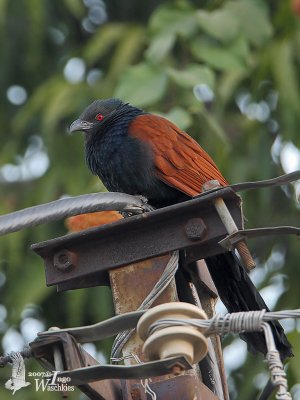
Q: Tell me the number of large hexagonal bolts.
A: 2